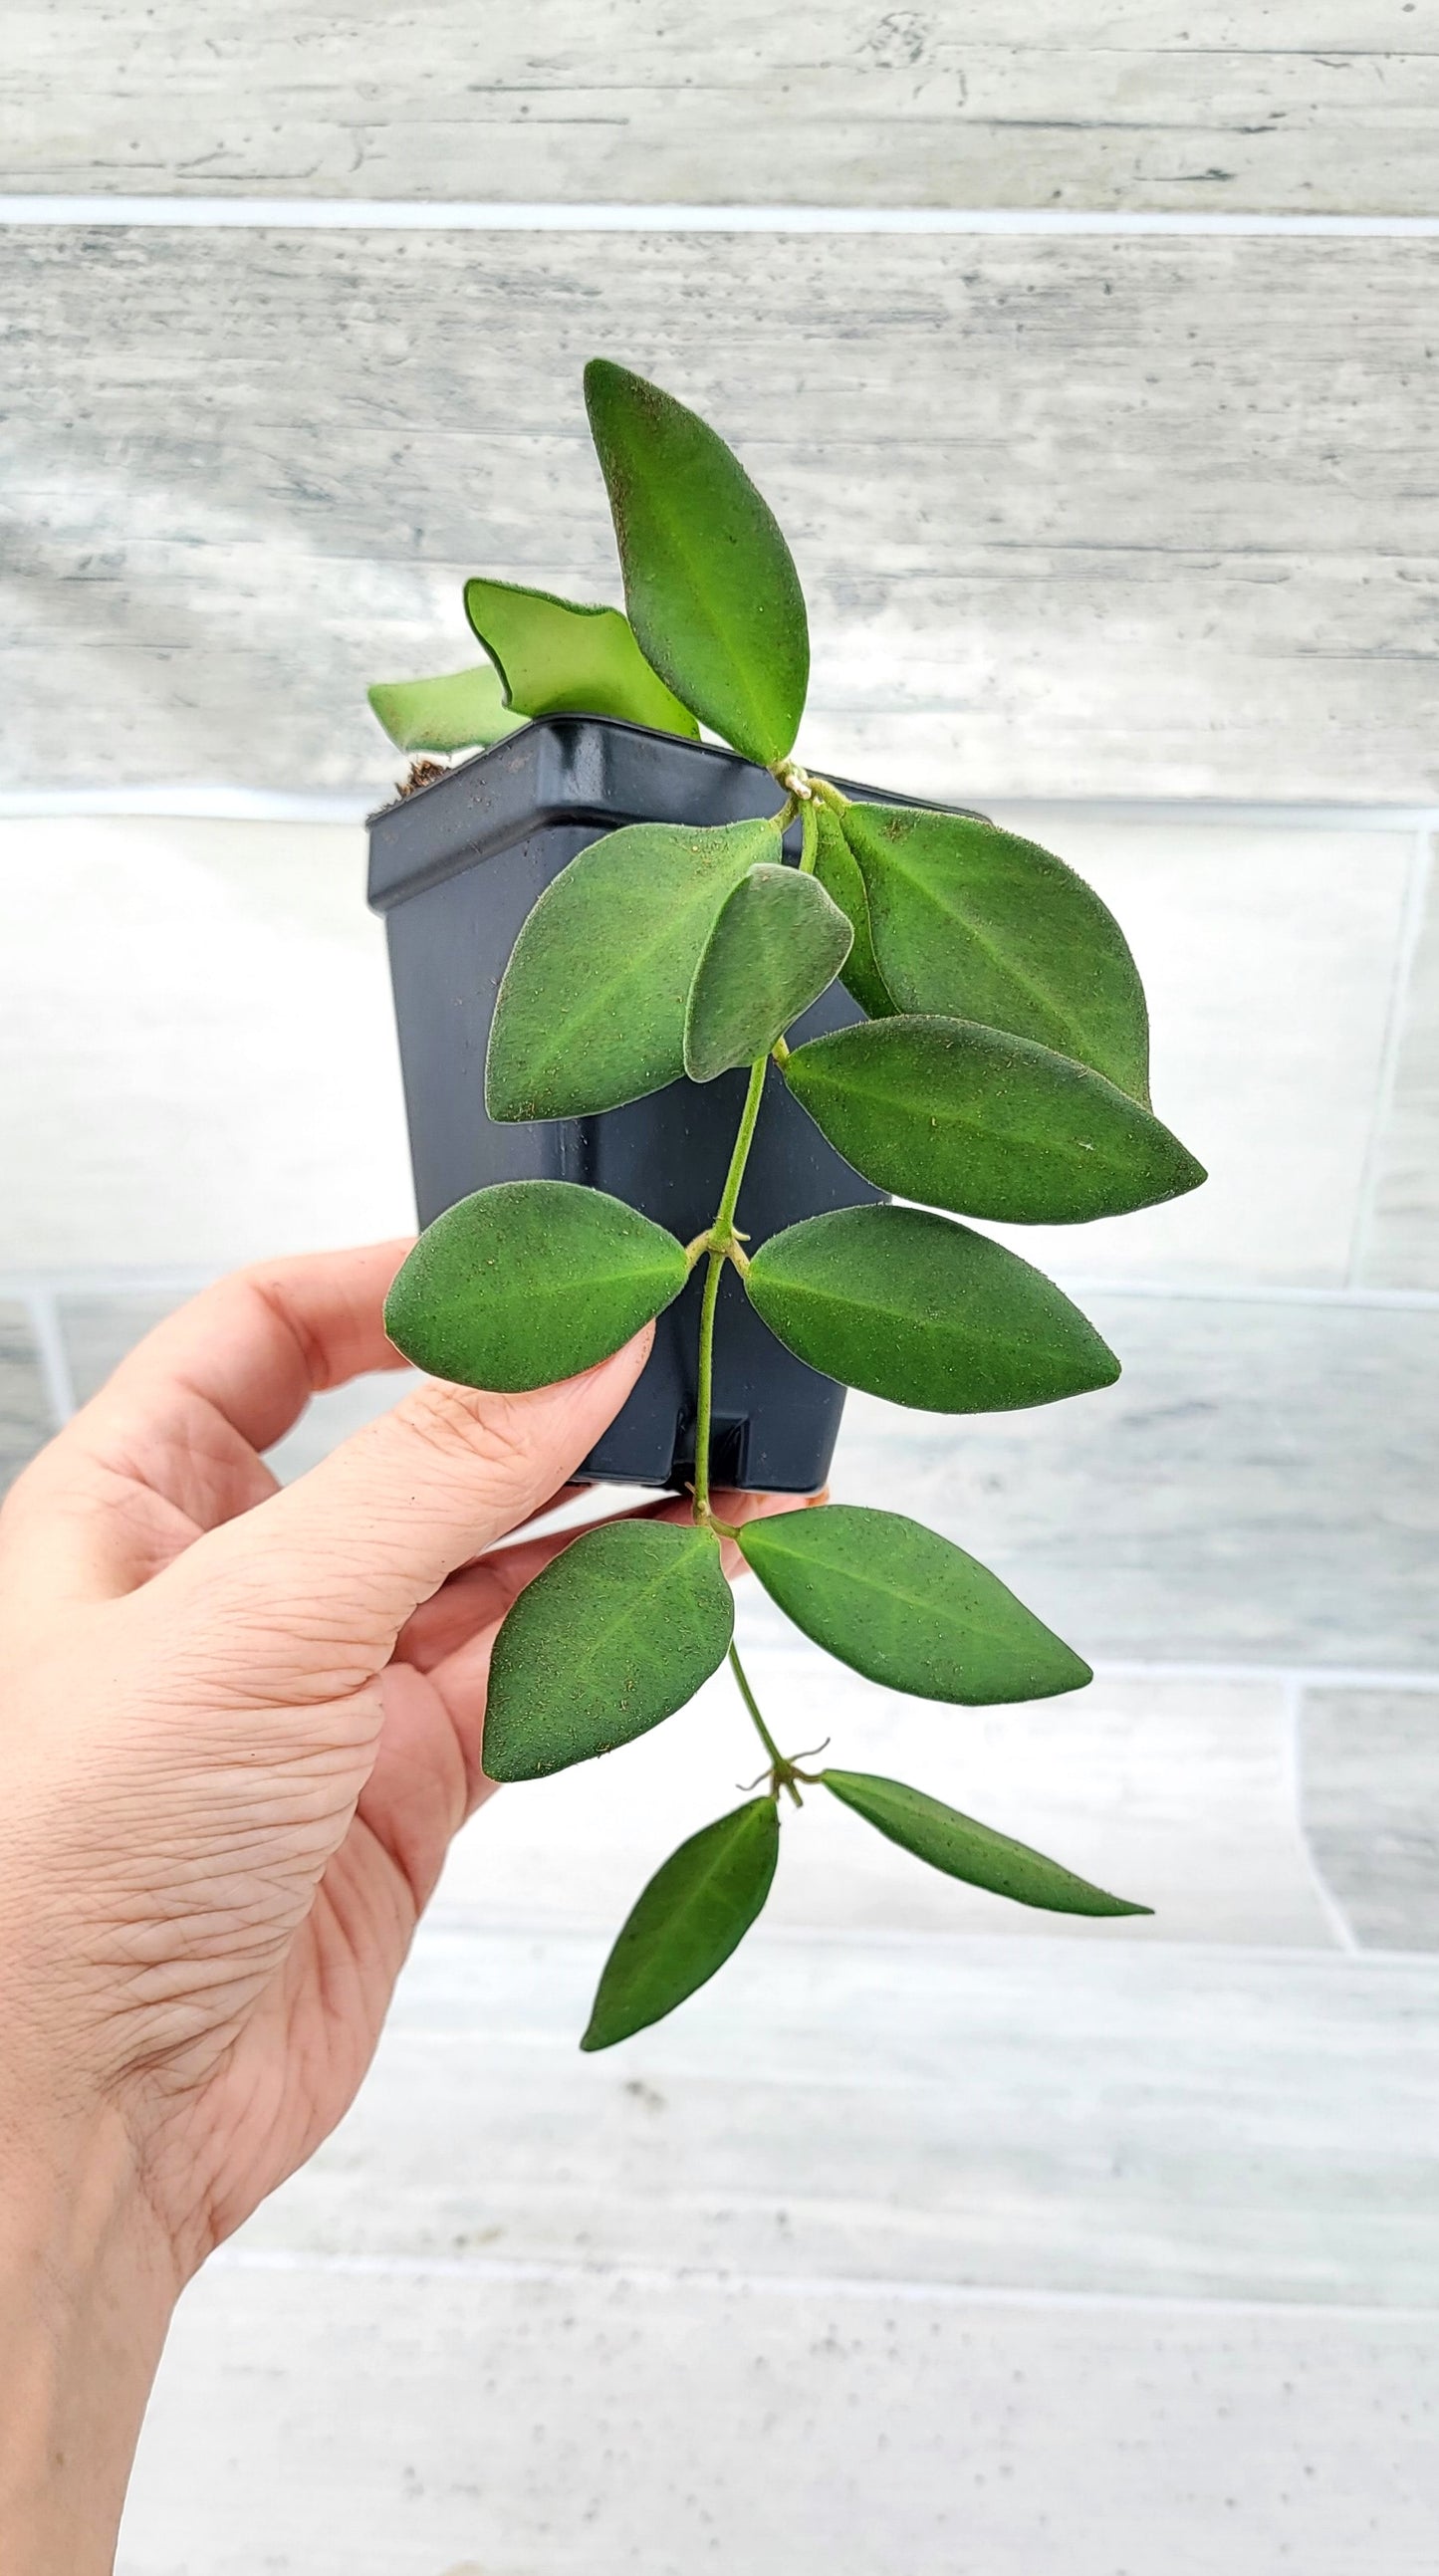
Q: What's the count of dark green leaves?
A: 12